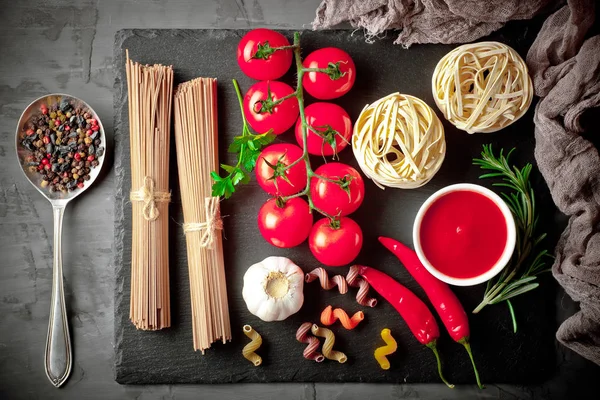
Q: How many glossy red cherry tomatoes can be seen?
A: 8